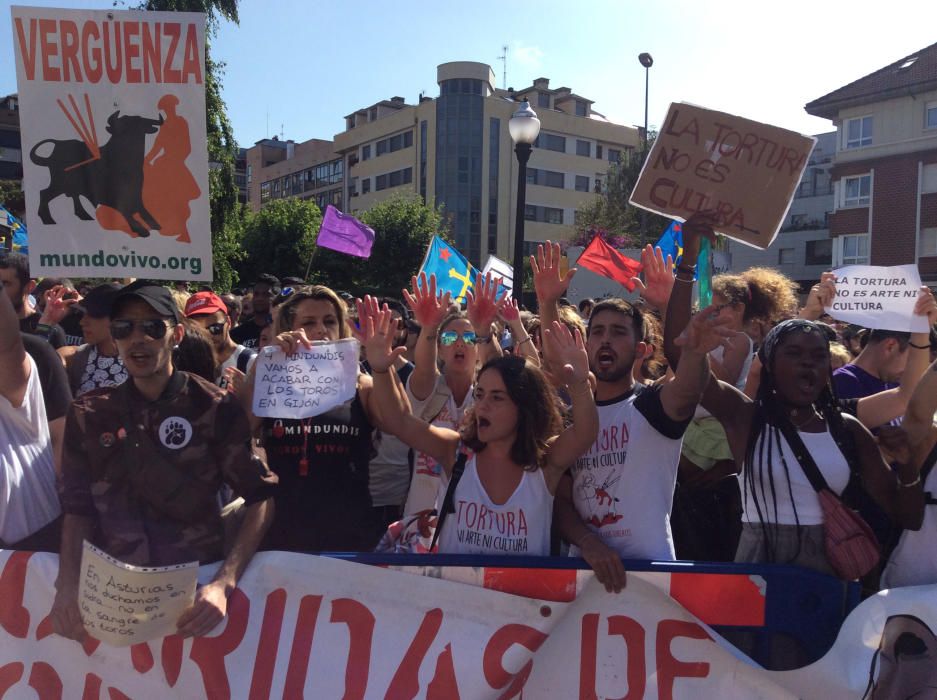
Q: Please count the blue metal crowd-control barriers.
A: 1